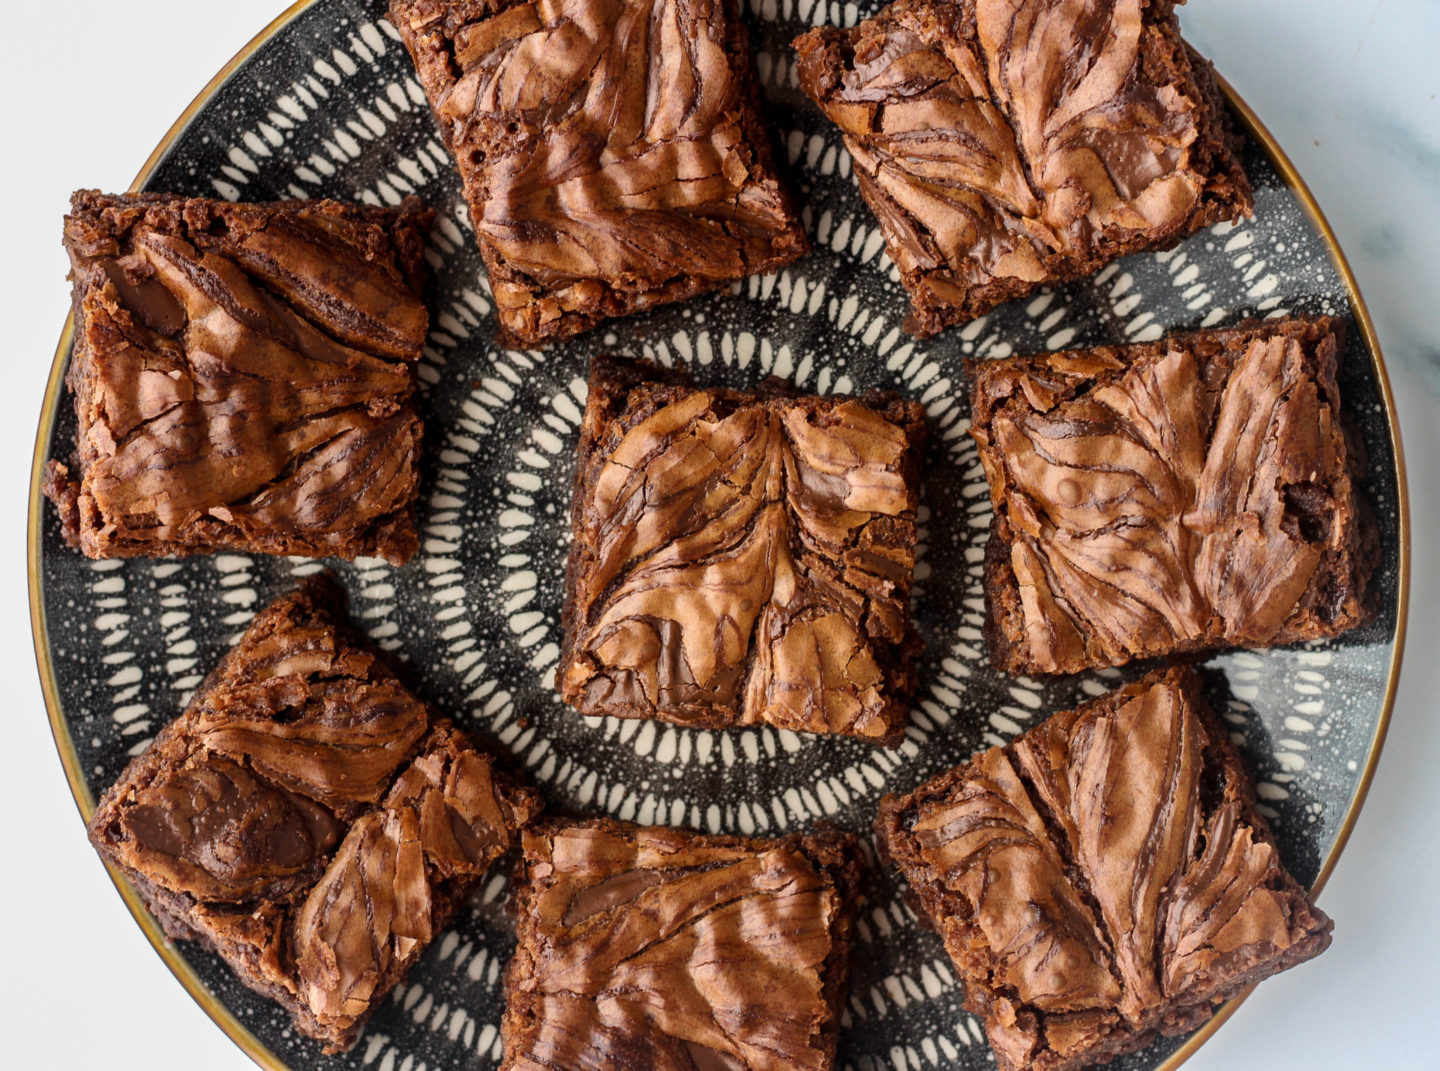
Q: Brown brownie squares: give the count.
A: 8